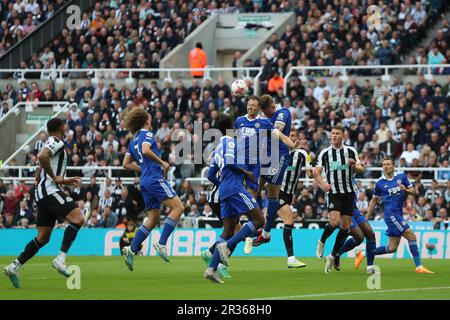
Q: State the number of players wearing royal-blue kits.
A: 6